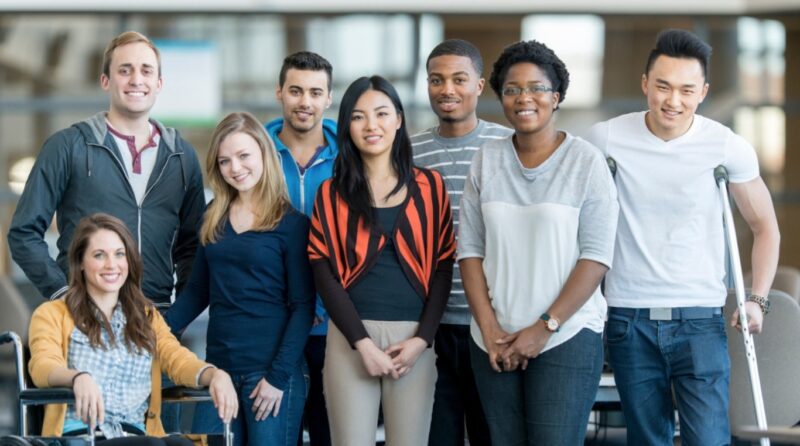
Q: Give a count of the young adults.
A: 8